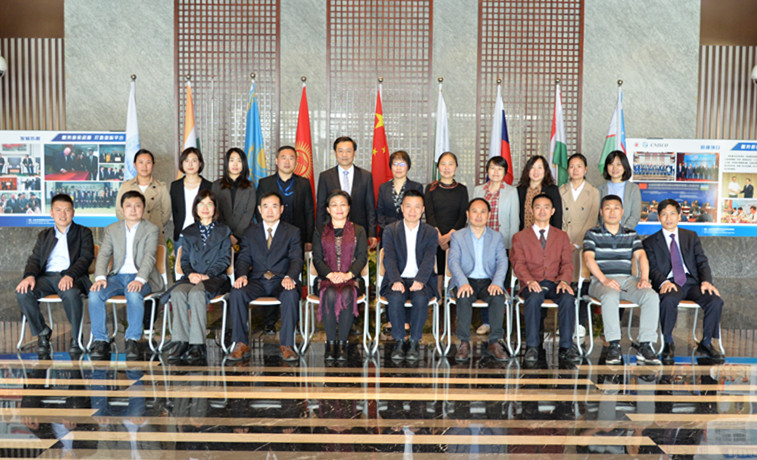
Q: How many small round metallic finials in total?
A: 9